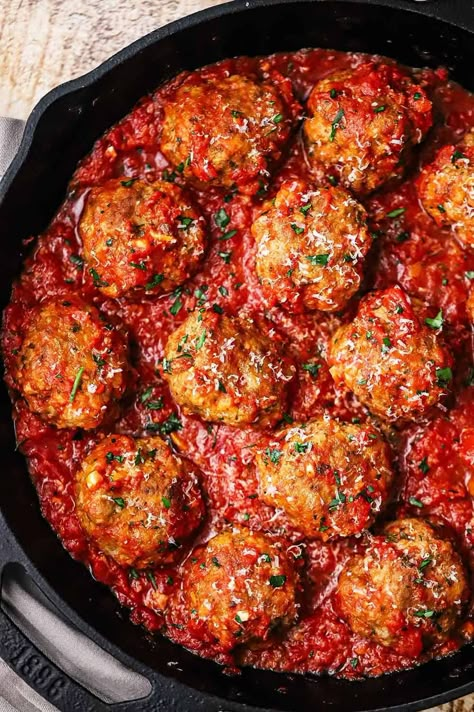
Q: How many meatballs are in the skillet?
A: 12